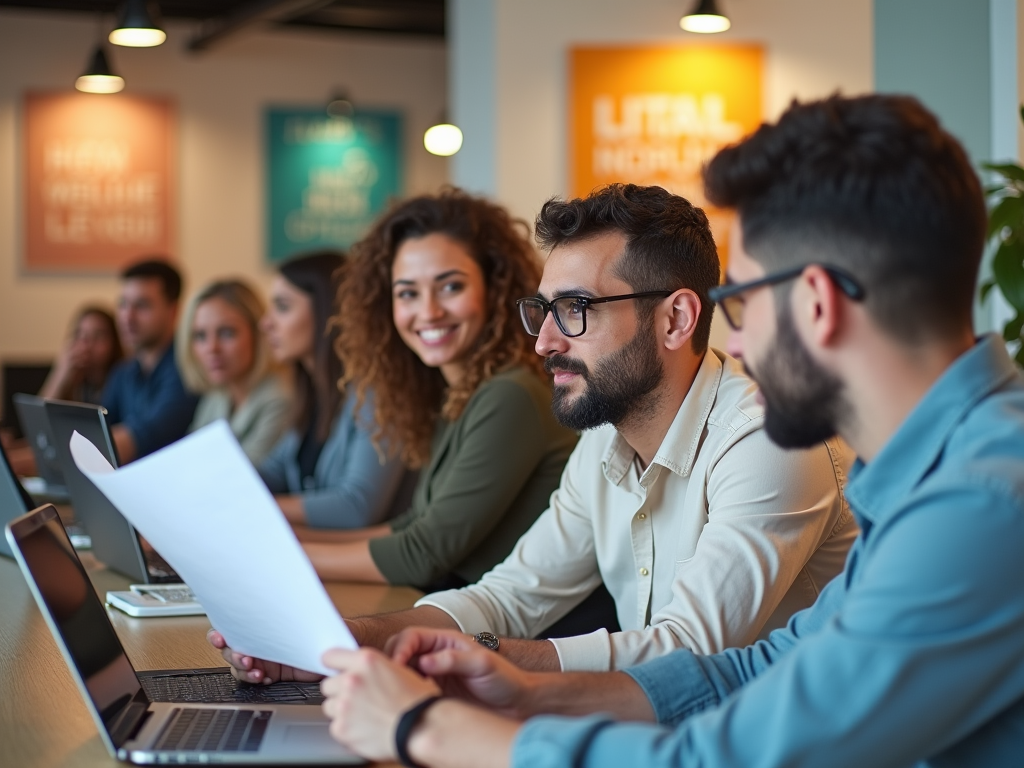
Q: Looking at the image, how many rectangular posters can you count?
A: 3